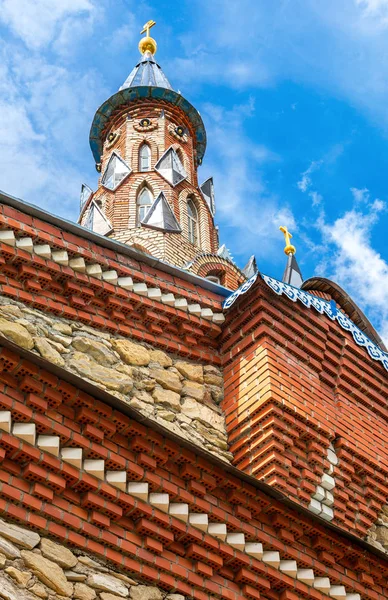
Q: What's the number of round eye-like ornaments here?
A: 3